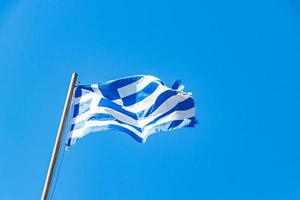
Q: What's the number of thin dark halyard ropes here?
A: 1